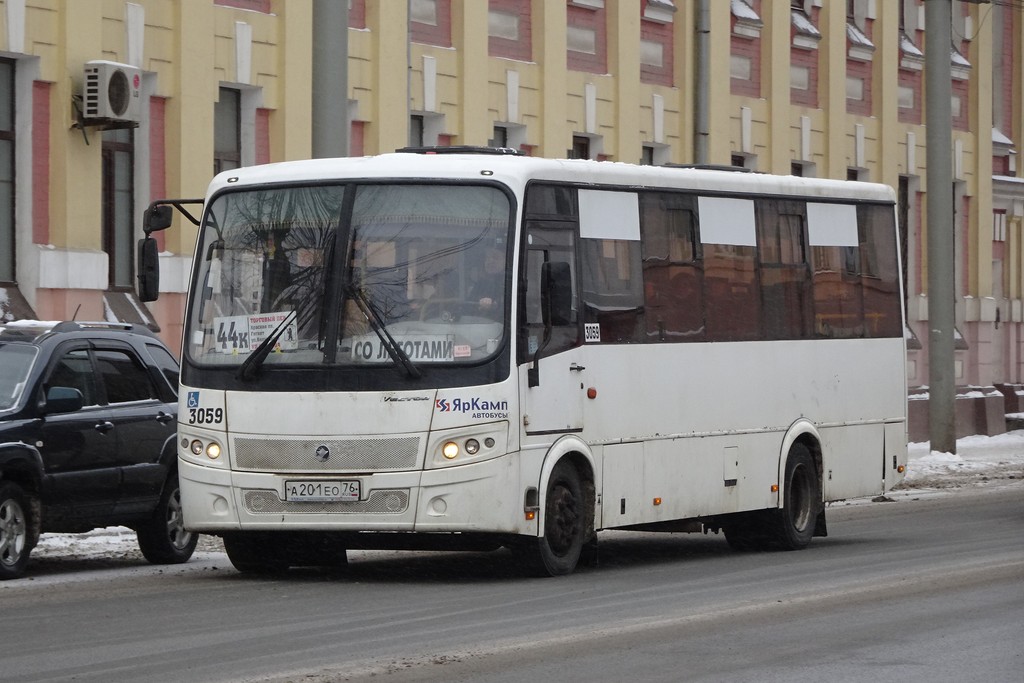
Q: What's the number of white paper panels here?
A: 3